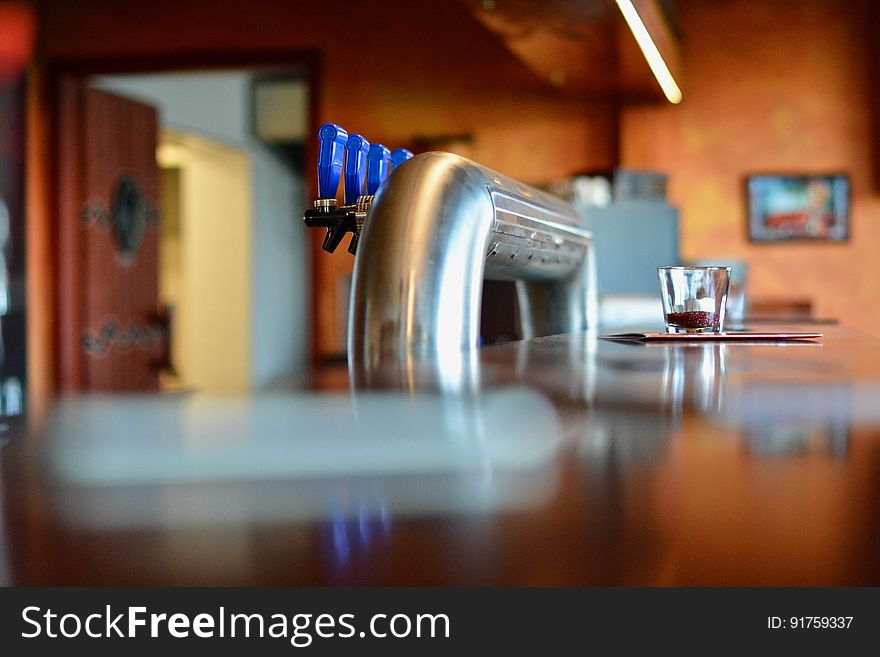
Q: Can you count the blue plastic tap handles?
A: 4